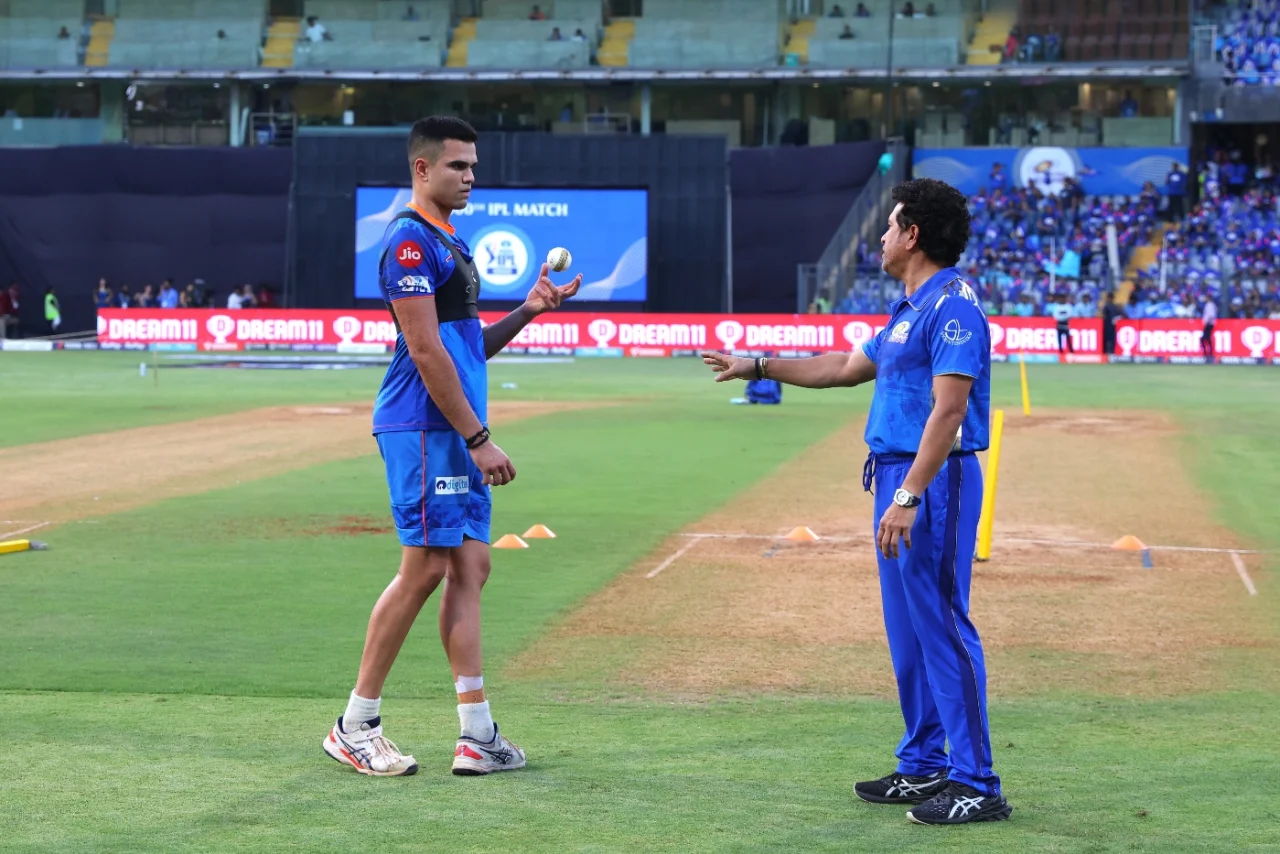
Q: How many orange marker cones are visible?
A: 4